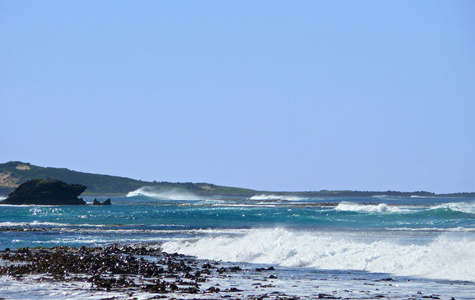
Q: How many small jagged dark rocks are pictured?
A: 2